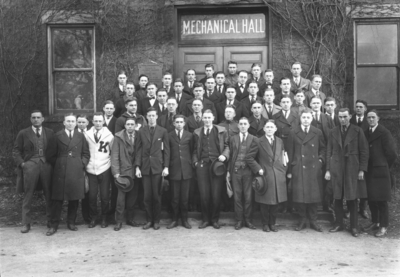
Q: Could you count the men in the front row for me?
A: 12